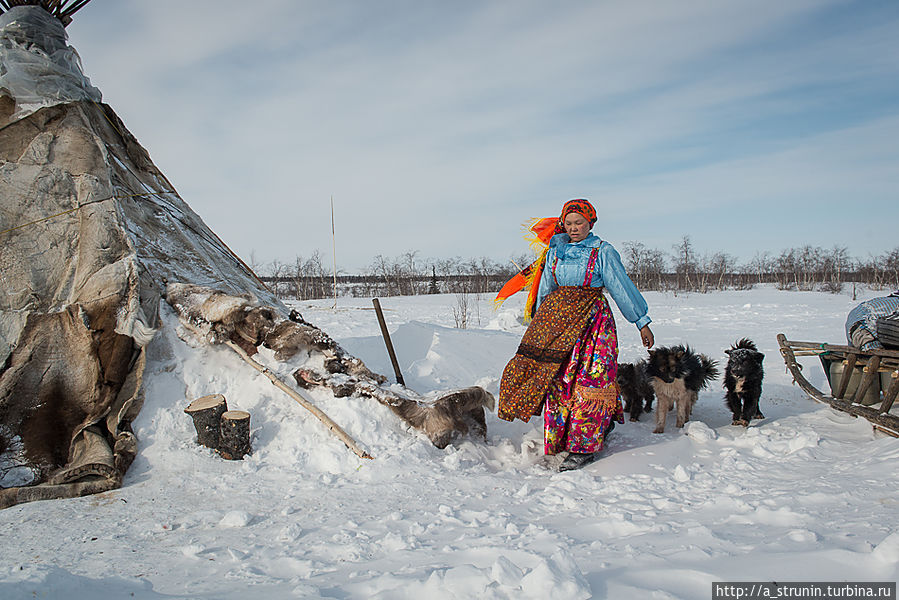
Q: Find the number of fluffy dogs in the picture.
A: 3